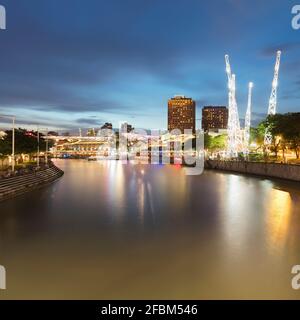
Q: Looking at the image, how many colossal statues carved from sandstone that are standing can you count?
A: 0